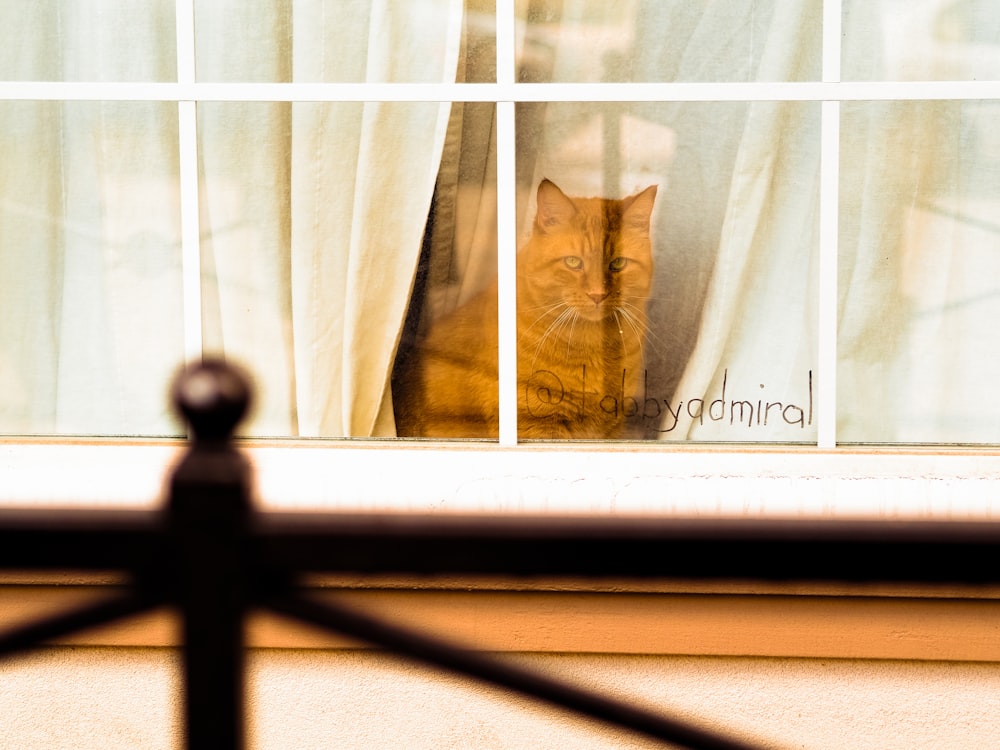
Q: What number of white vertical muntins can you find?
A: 3